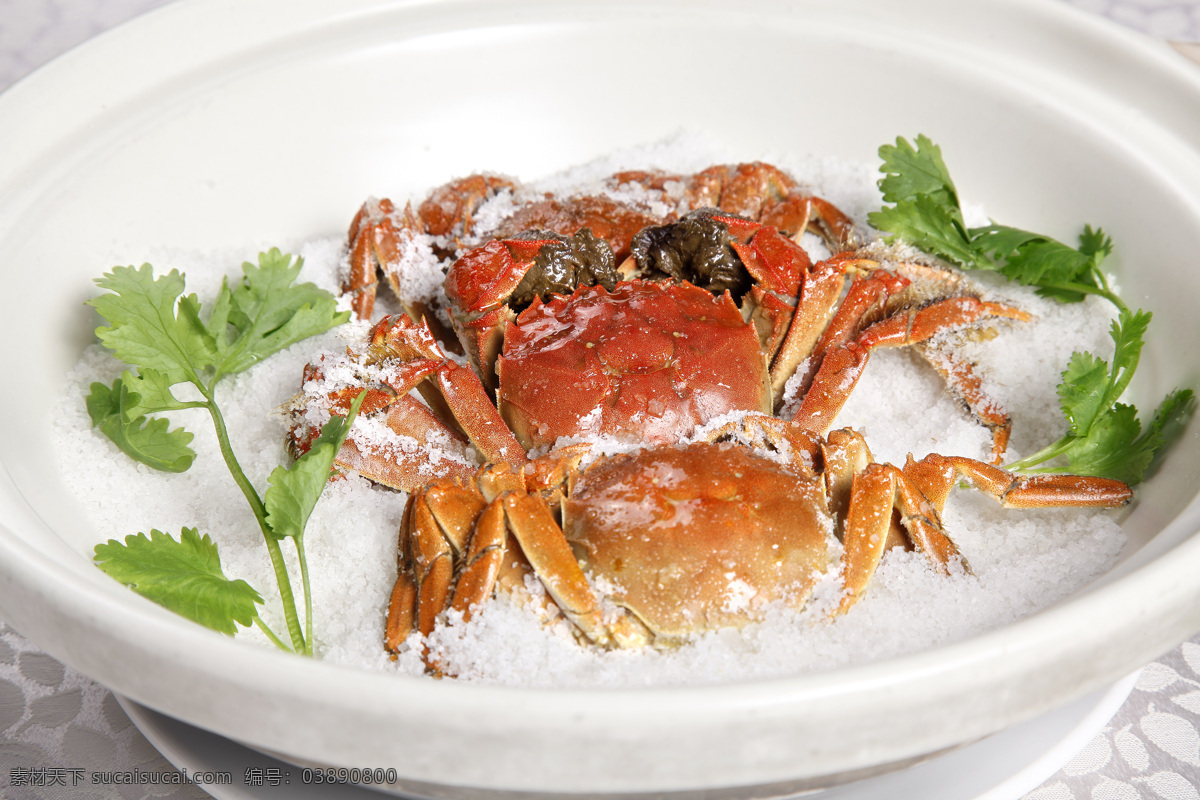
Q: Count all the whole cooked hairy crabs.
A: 3